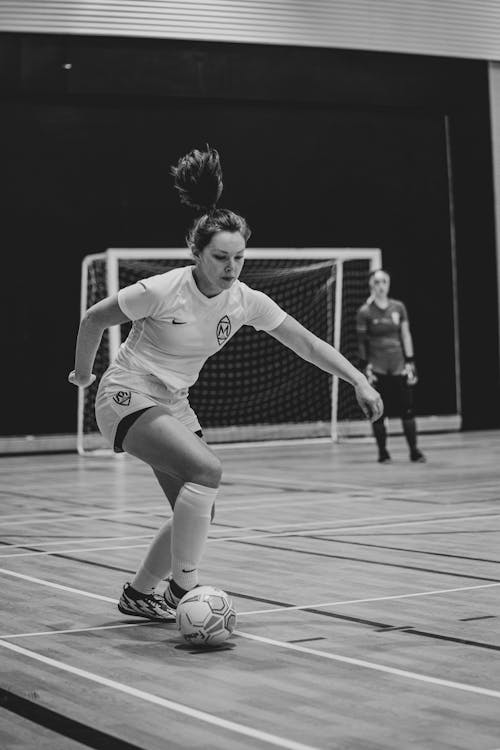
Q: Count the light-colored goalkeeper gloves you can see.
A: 2